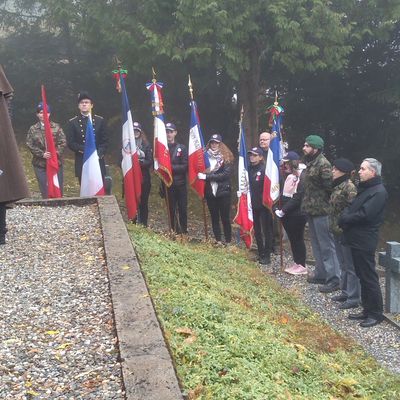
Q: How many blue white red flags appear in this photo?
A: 6